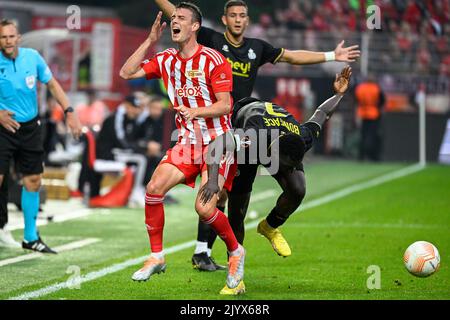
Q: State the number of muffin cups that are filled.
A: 0